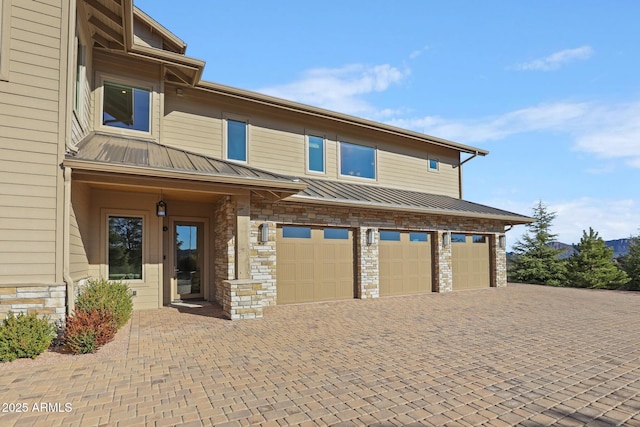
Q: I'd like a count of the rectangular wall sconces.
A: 4